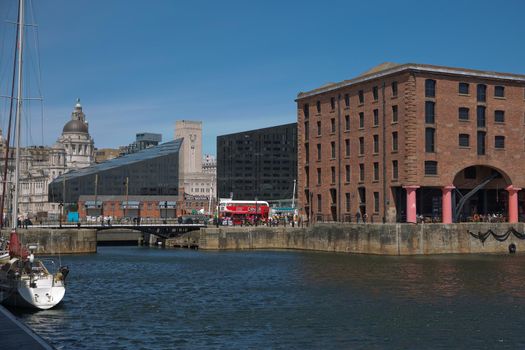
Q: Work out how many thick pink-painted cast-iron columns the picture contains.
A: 3